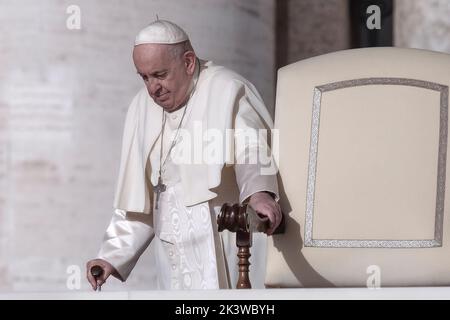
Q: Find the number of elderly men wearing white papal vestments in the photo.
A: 1